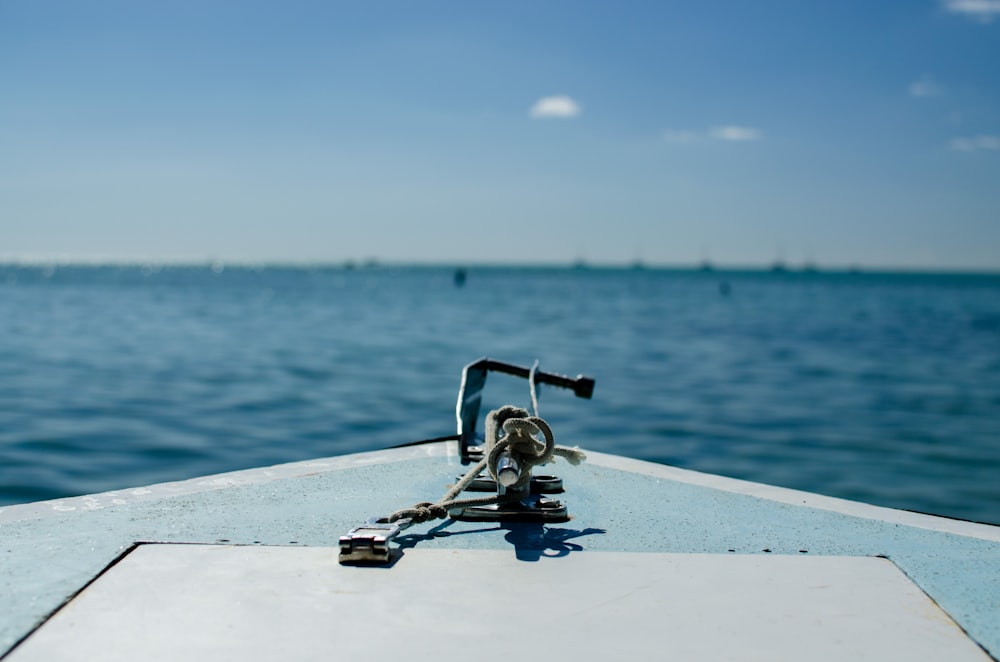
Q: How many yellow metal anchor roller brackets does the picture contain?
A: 0